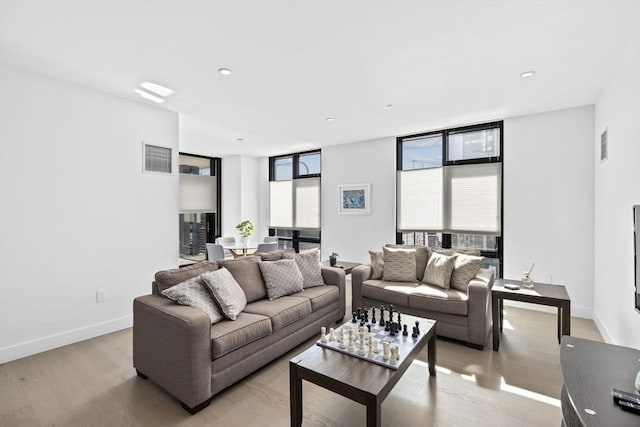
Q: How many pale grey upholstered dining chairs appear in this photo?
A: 4